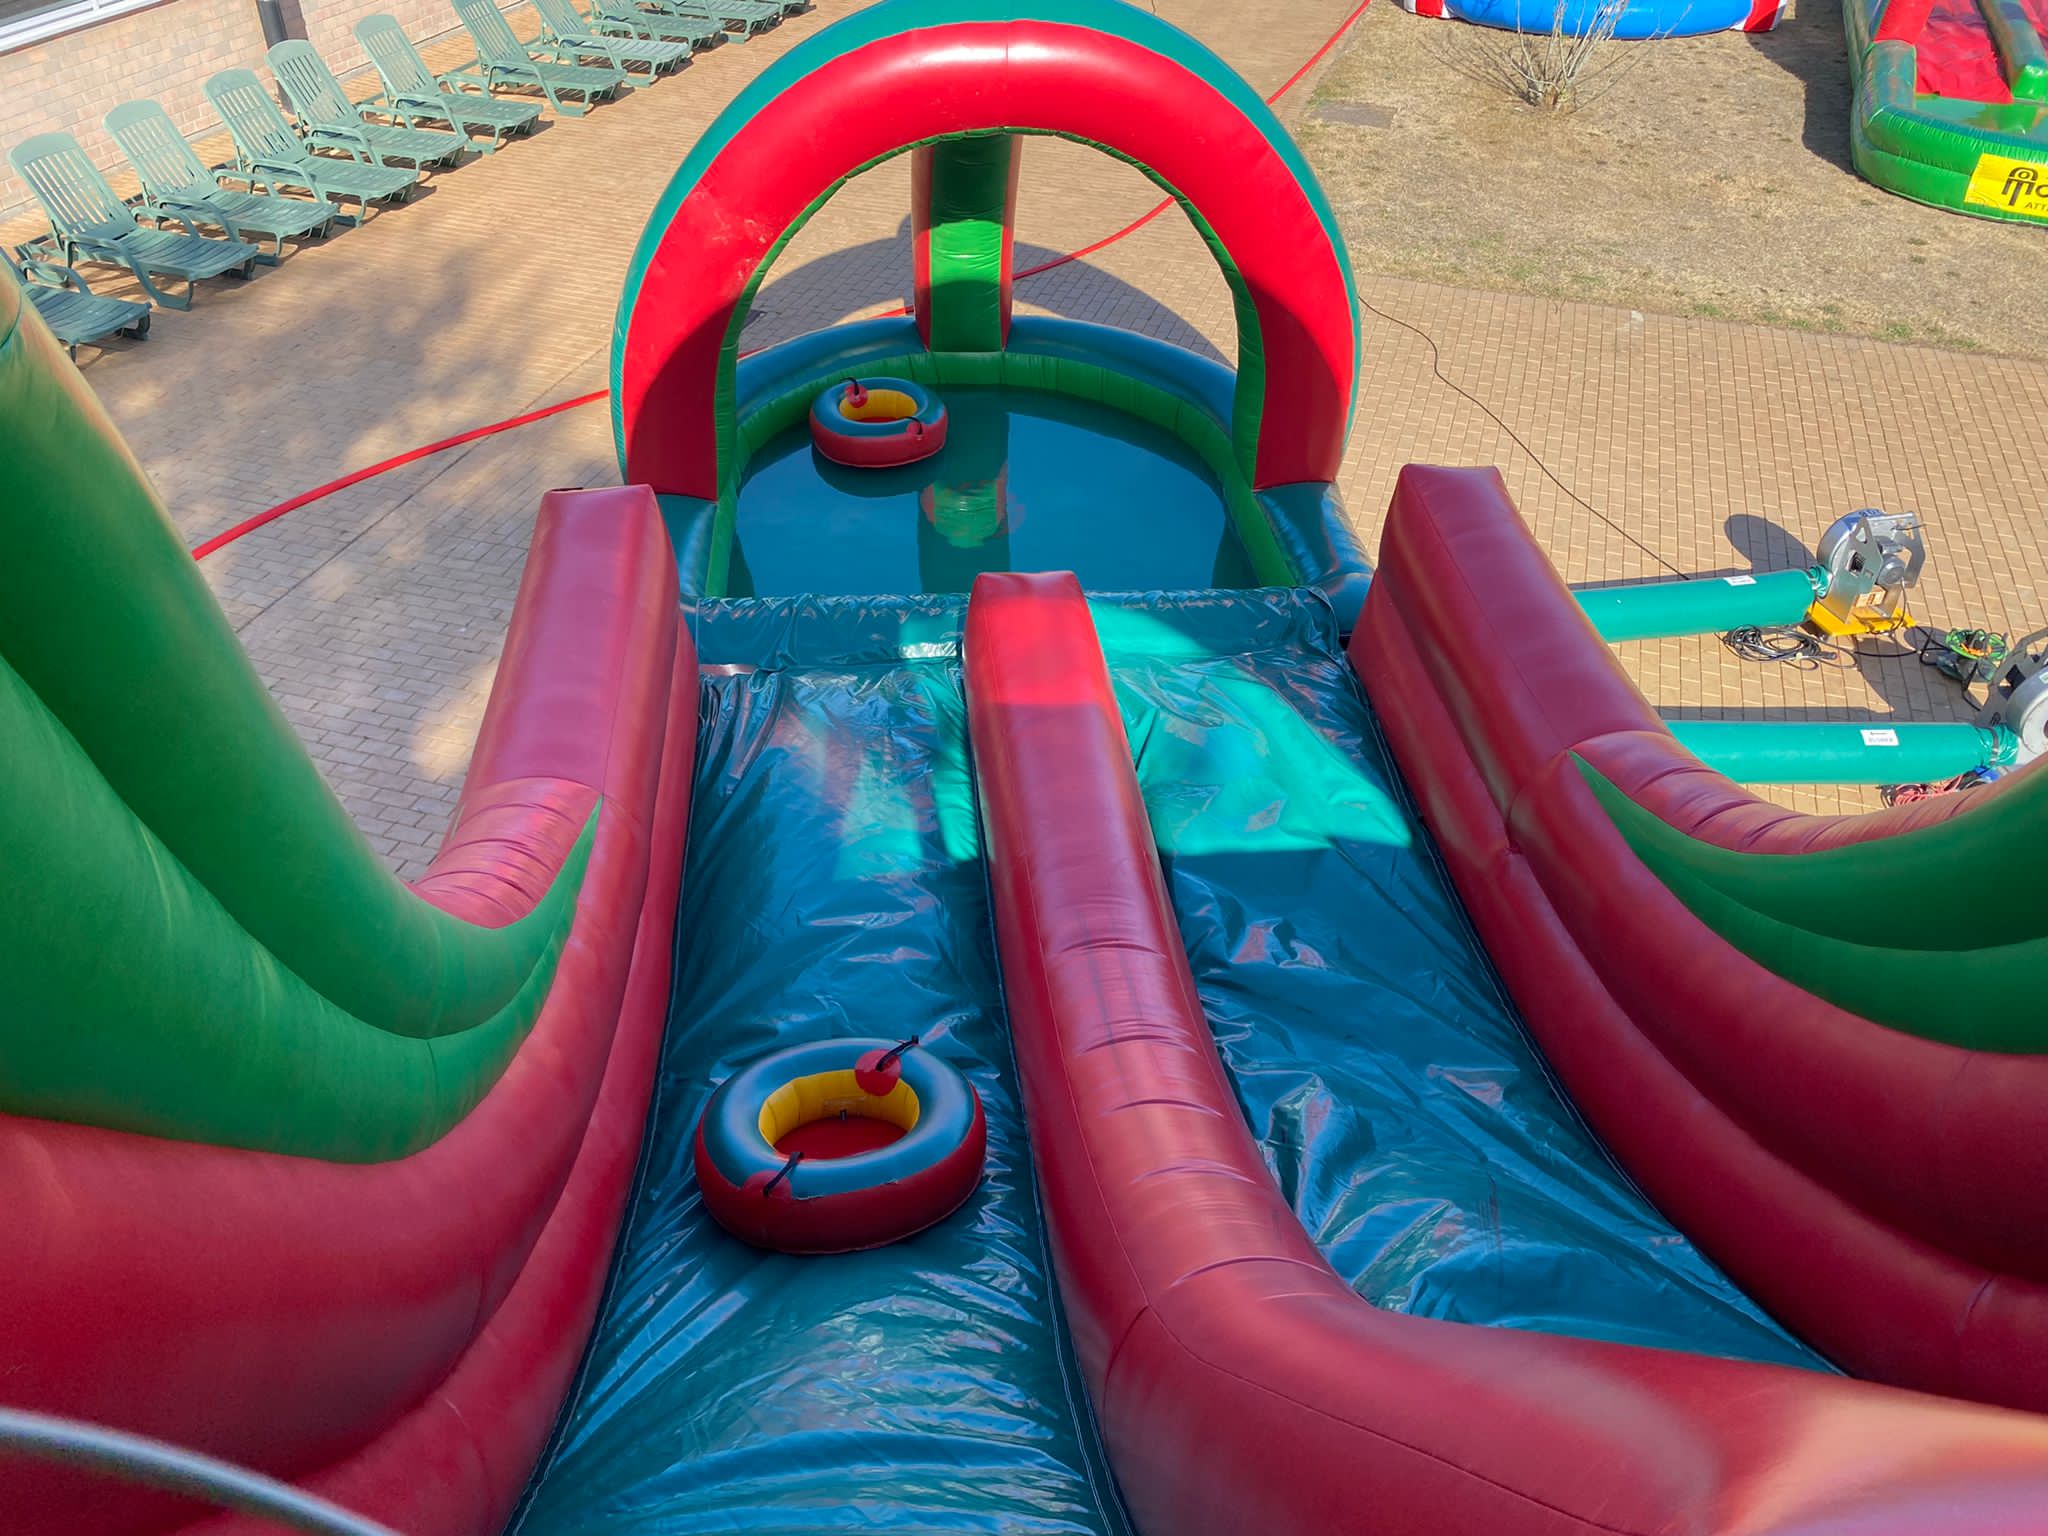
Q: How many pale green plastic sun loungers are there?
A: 11